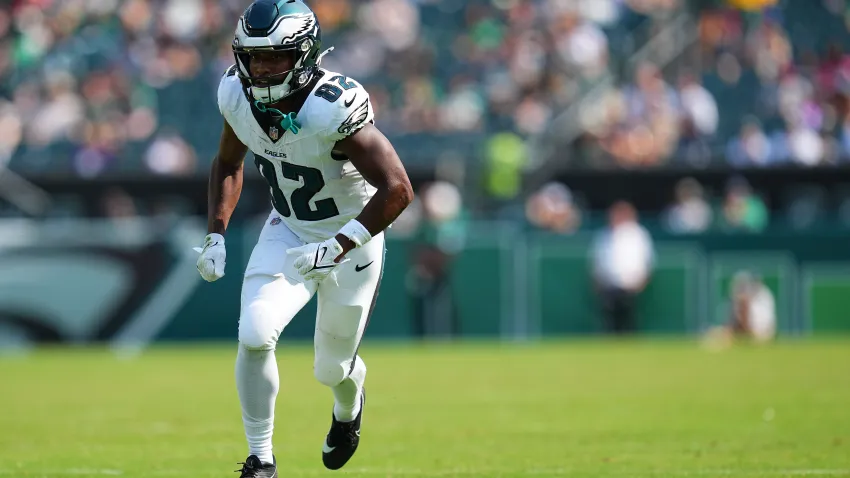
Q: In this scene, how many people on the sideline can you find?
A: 3